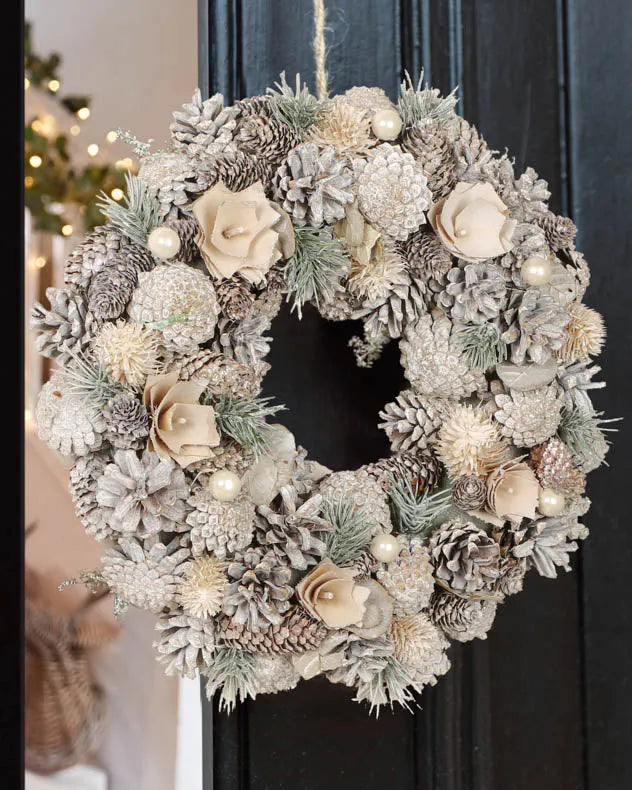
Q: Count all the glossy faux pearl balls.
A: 6